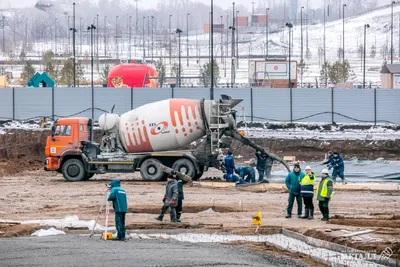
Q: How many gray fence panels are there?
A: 11